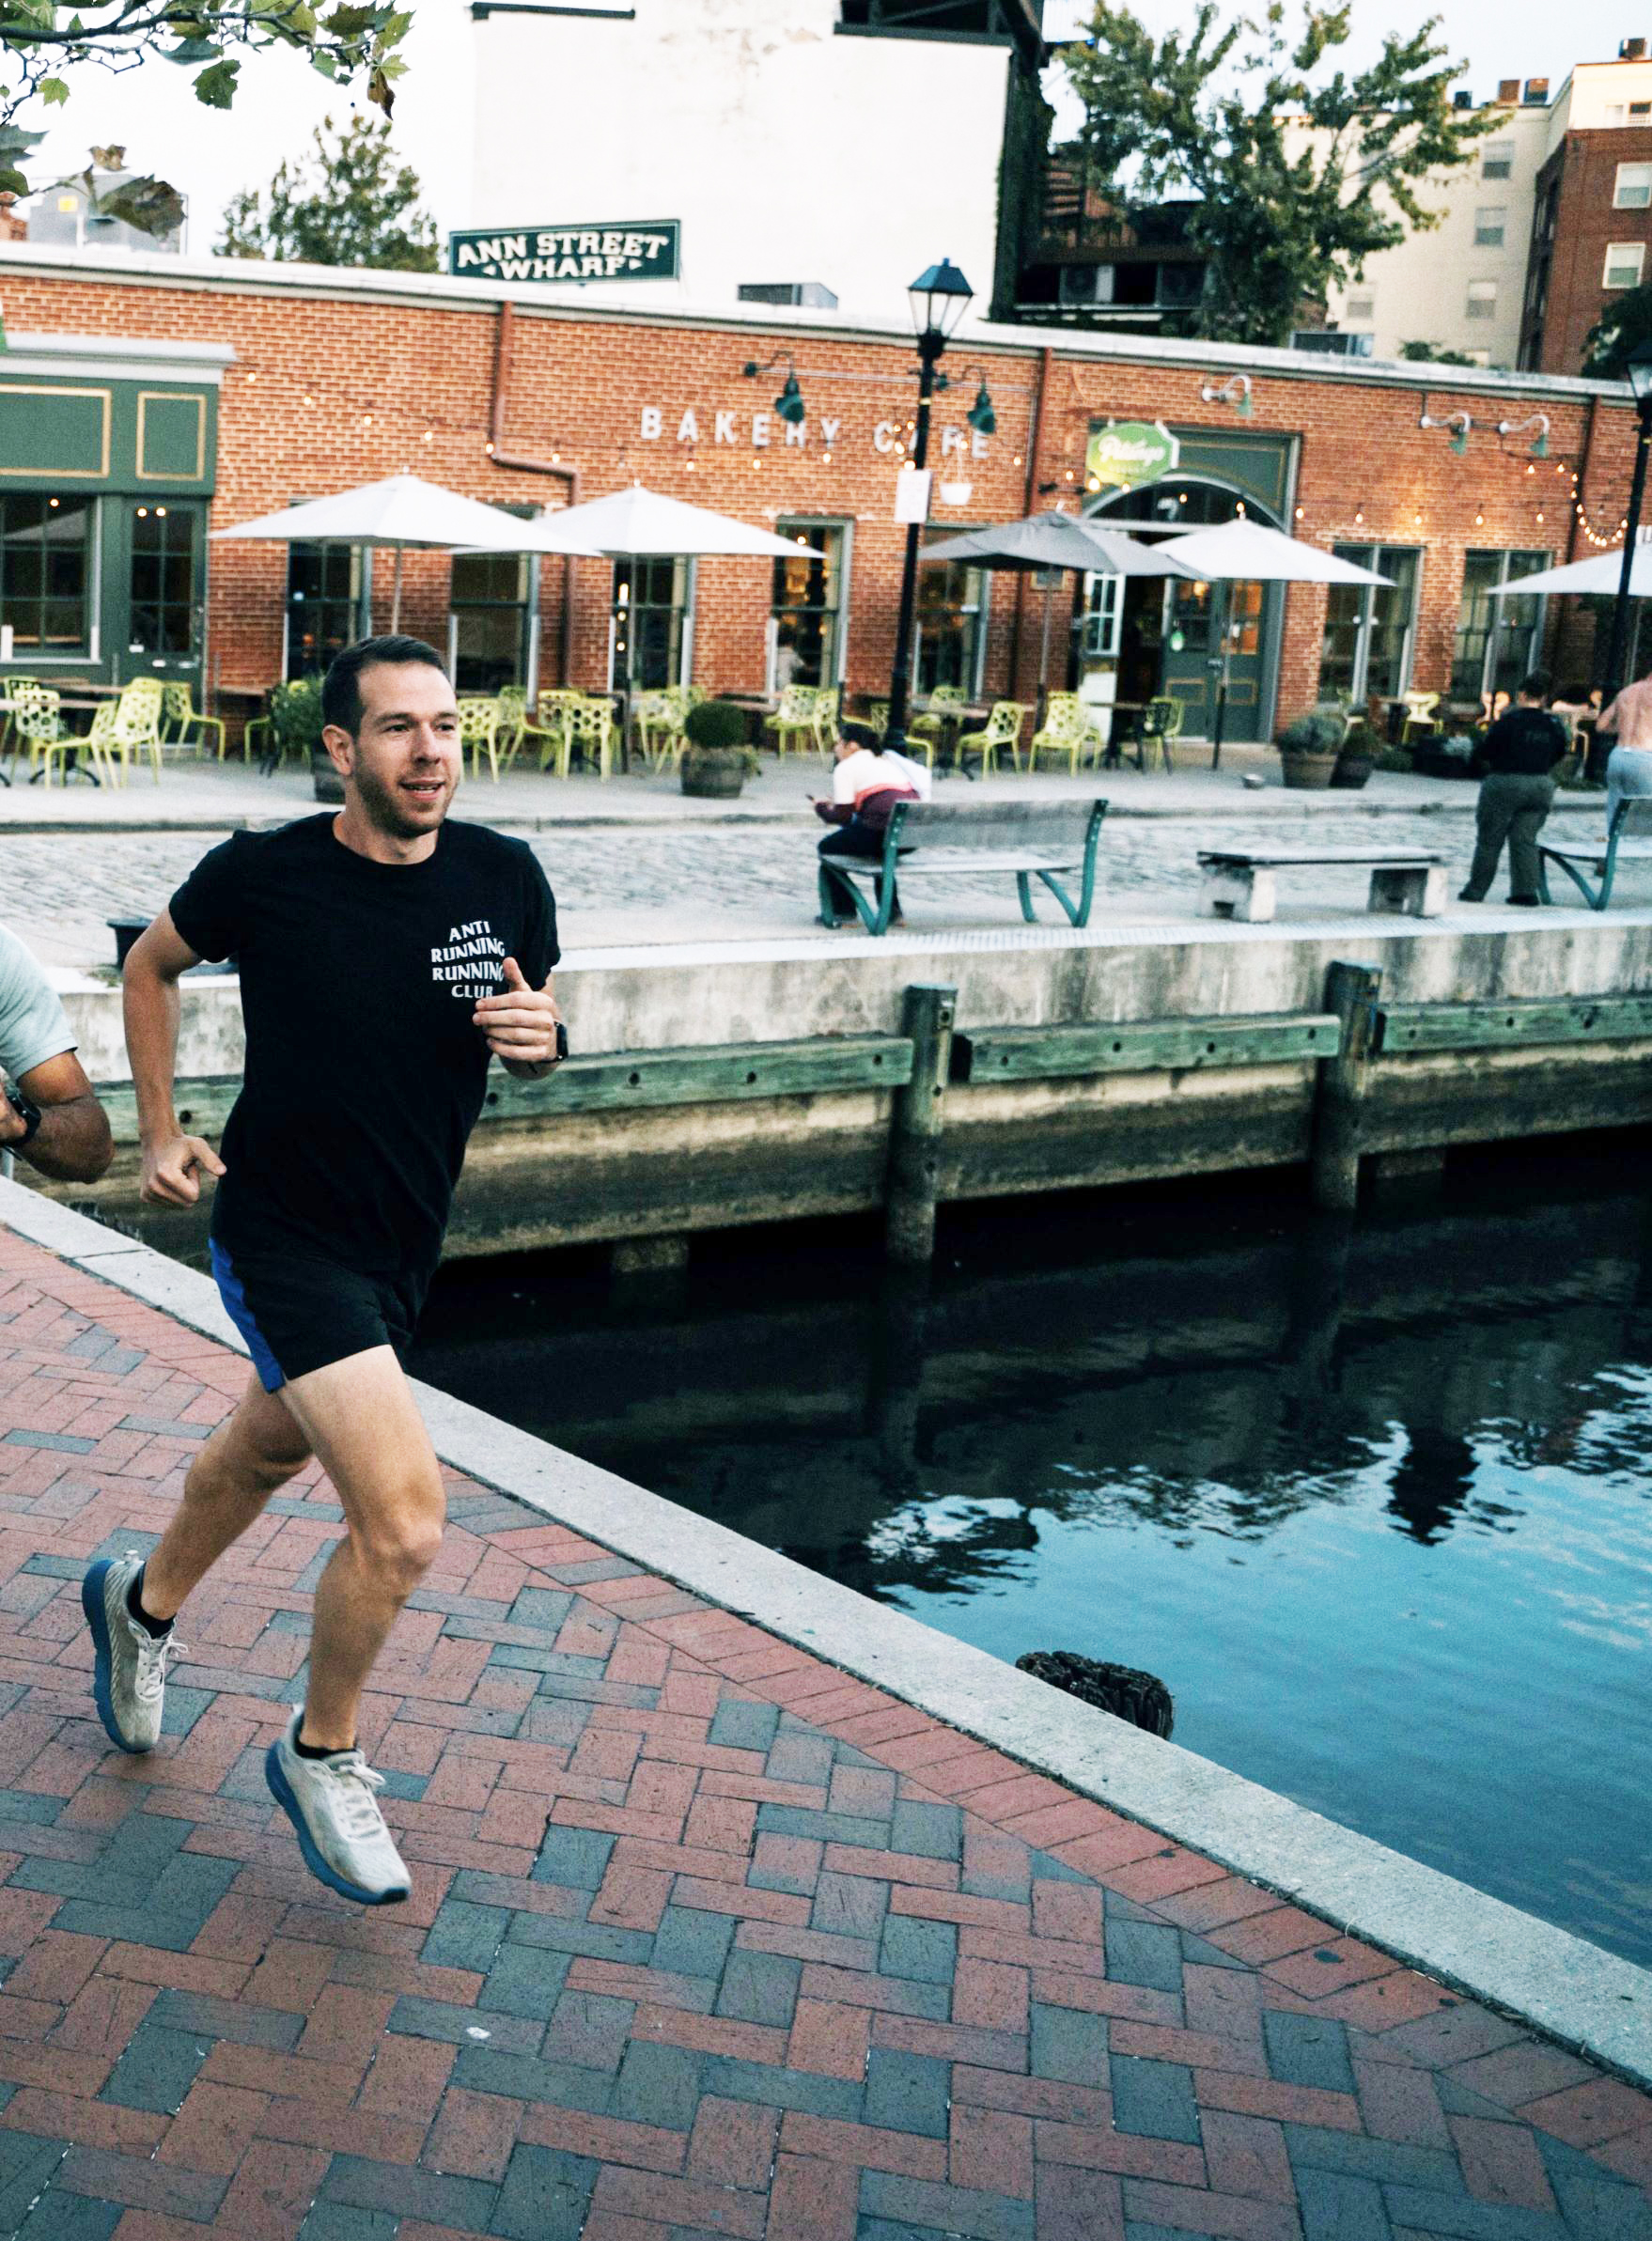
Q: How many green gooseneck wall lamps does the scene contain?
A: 5